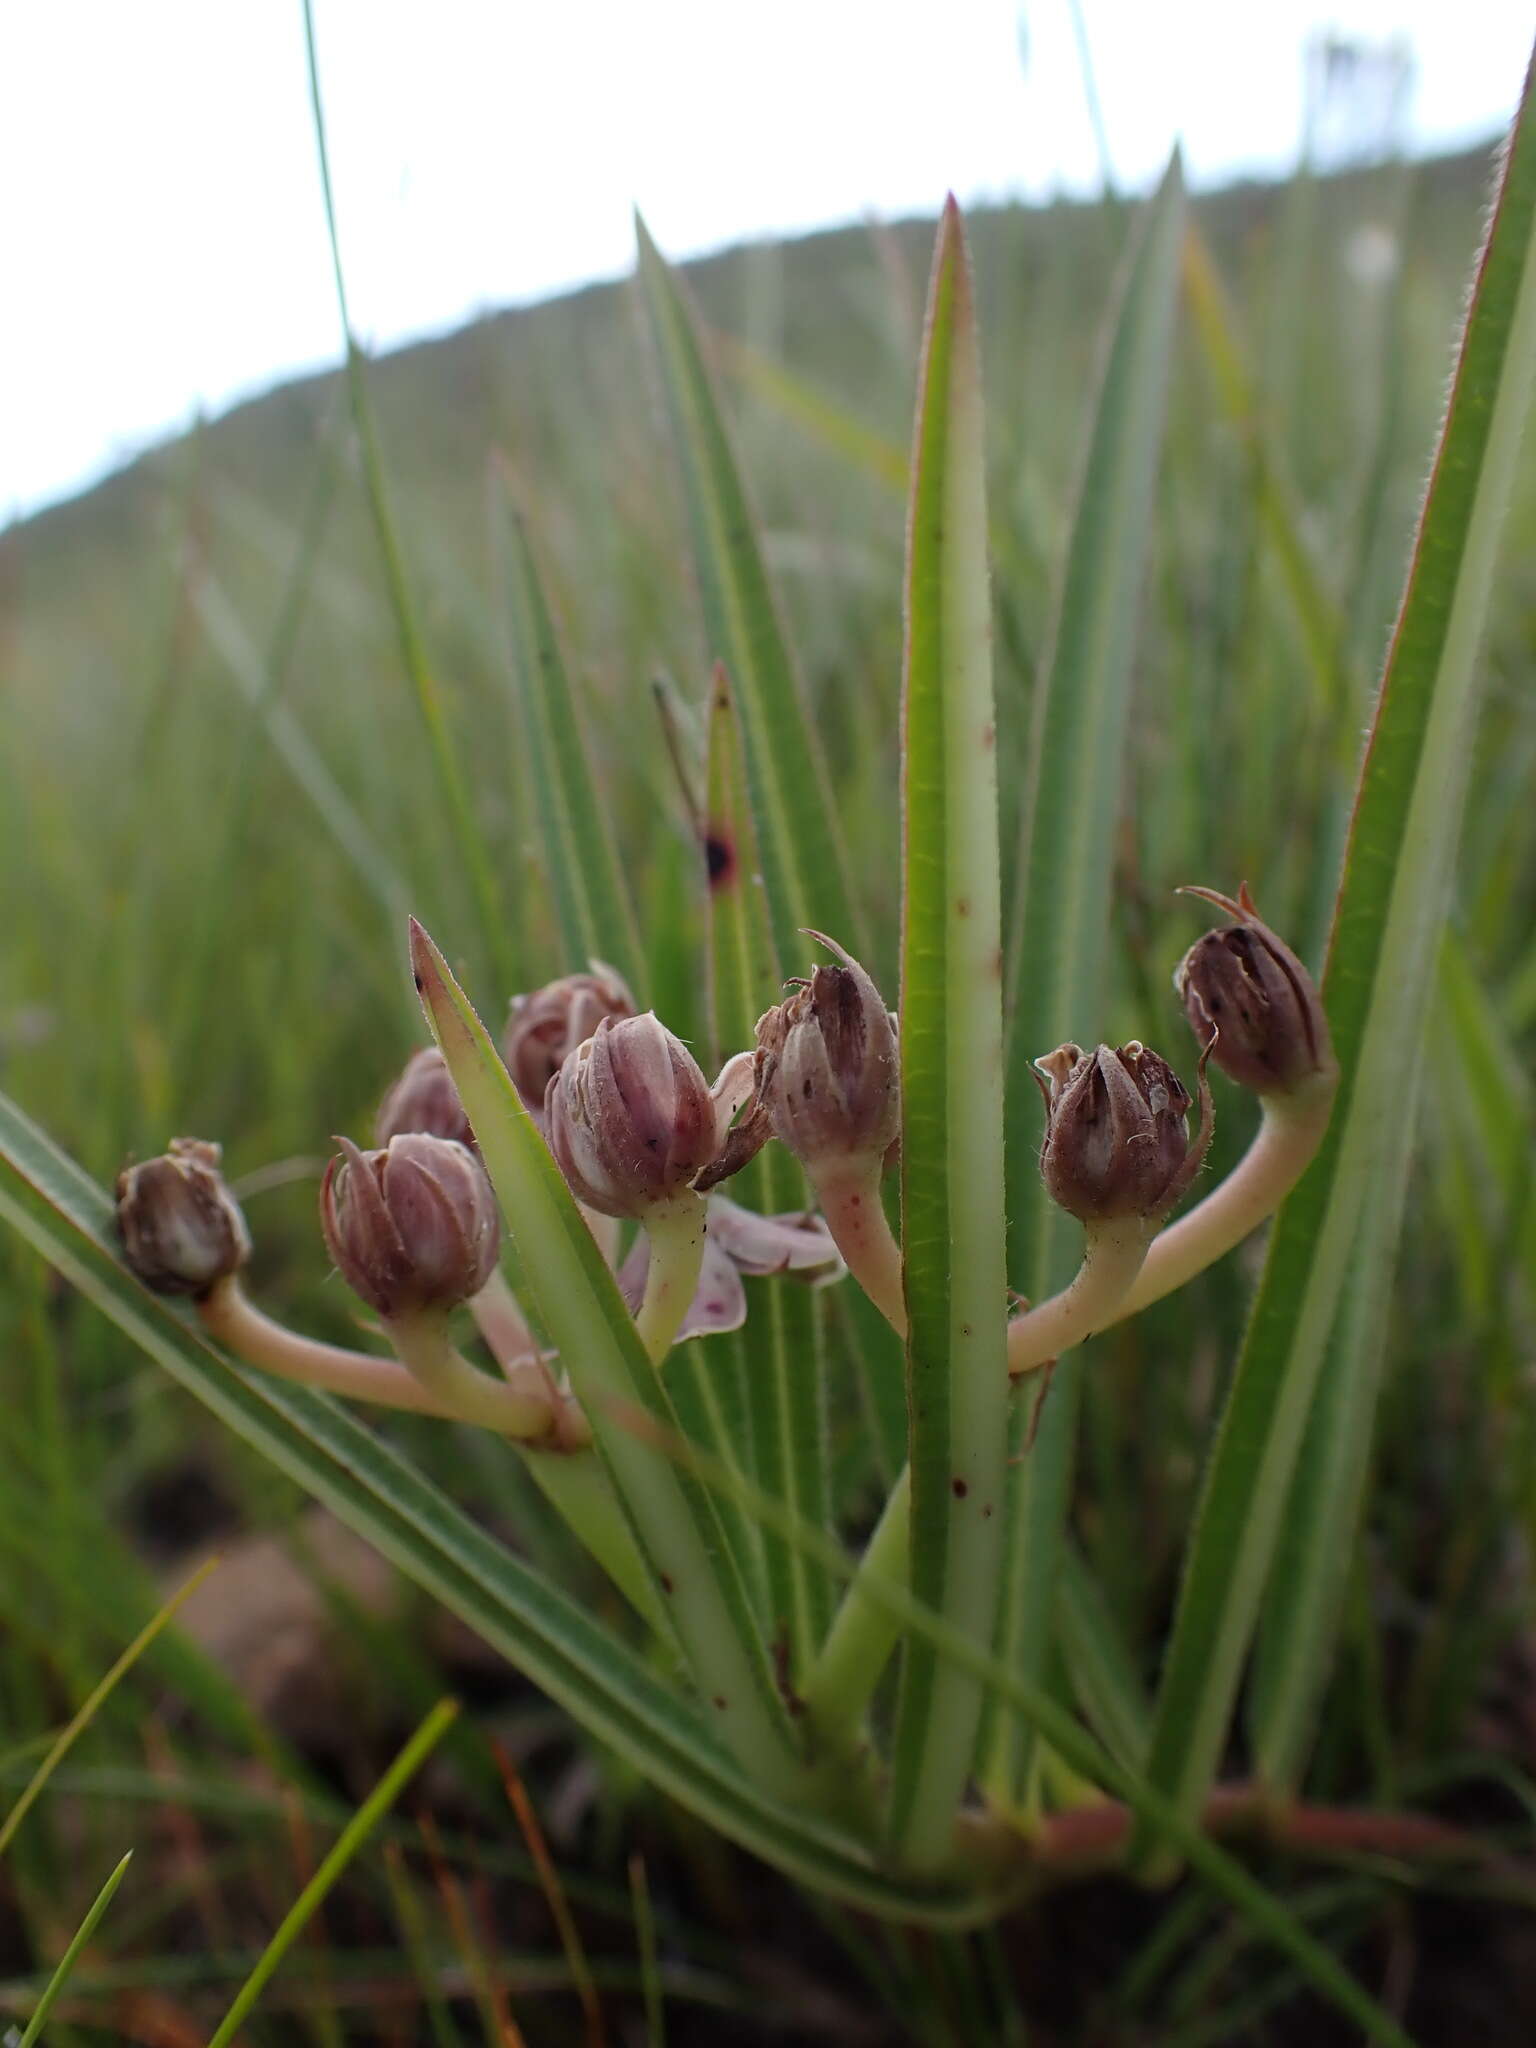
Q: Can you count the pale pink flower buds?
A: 8